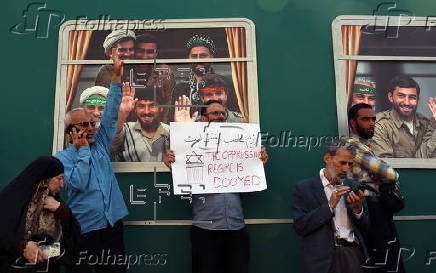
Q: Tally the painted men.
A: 8